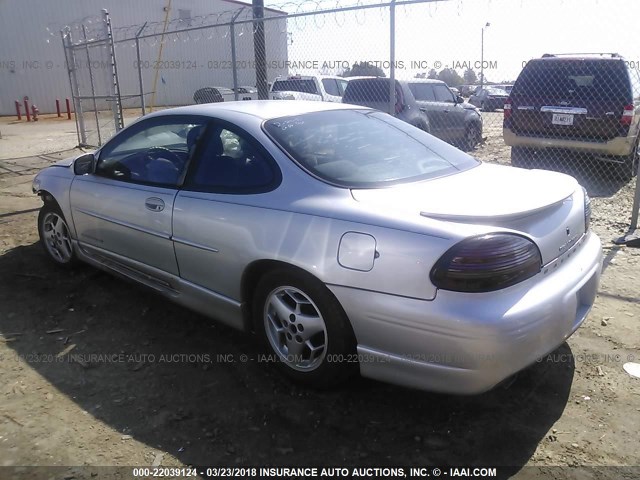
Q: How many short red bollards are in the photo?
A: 4